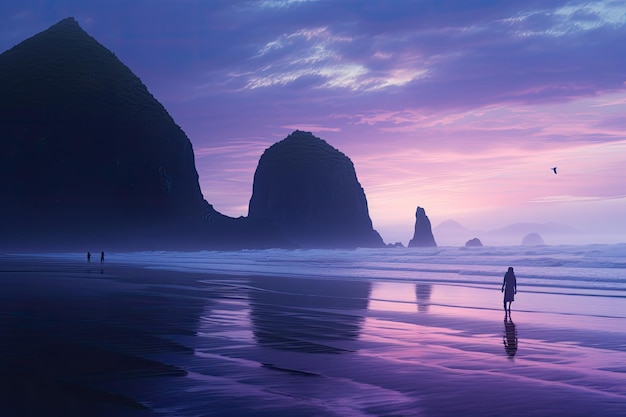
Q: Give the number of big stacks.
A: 2